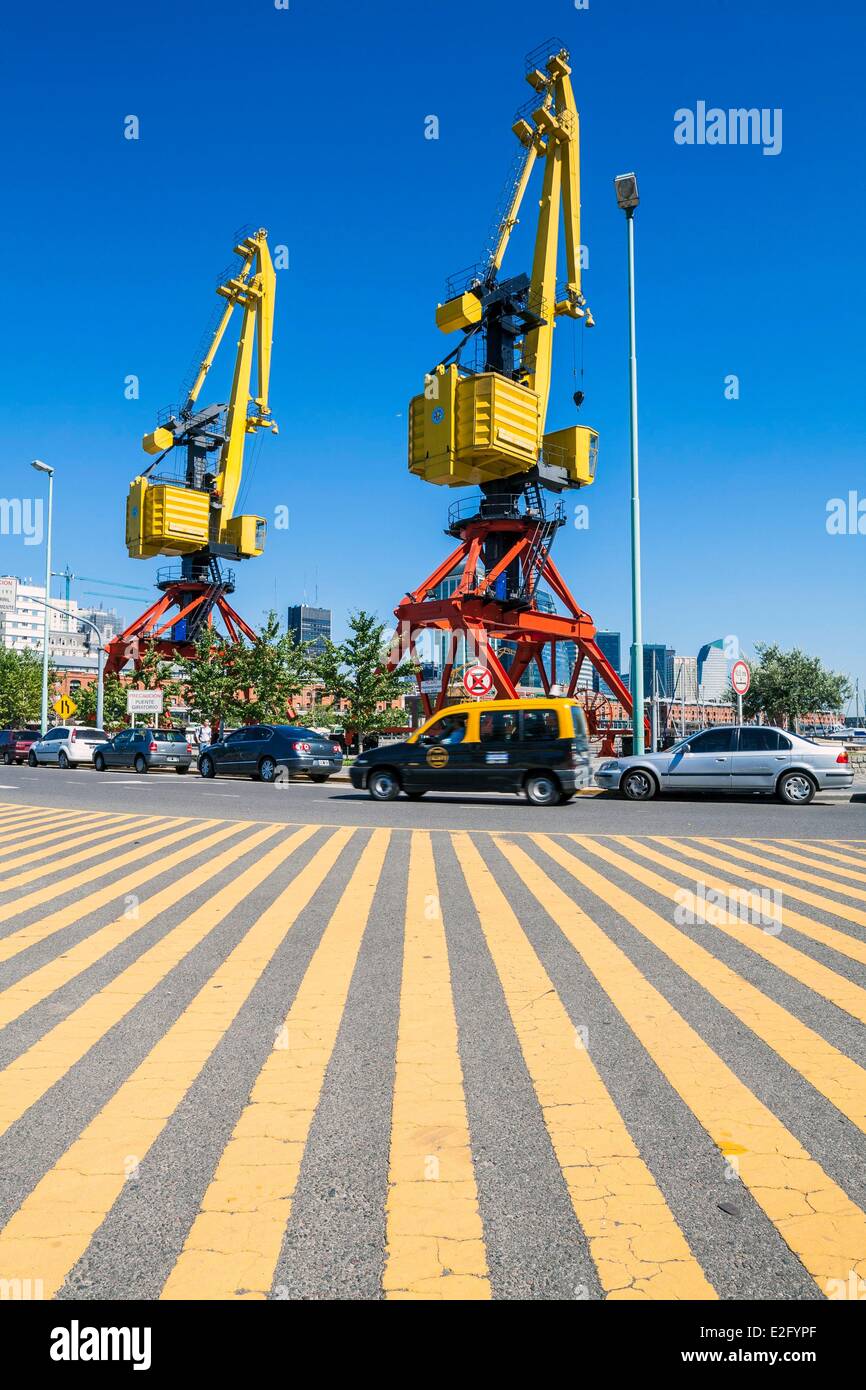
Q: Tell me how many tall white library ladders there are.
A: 0